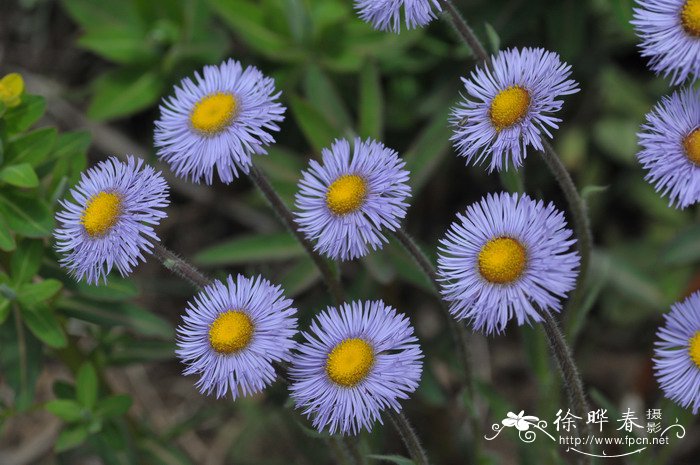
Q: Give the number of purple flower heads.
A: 11